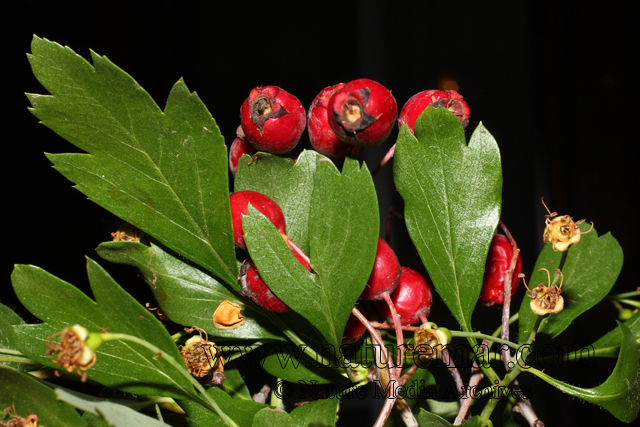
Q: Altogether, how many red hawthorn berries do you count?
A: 11